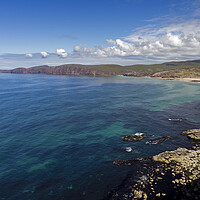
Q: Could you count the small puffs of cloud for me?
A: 3